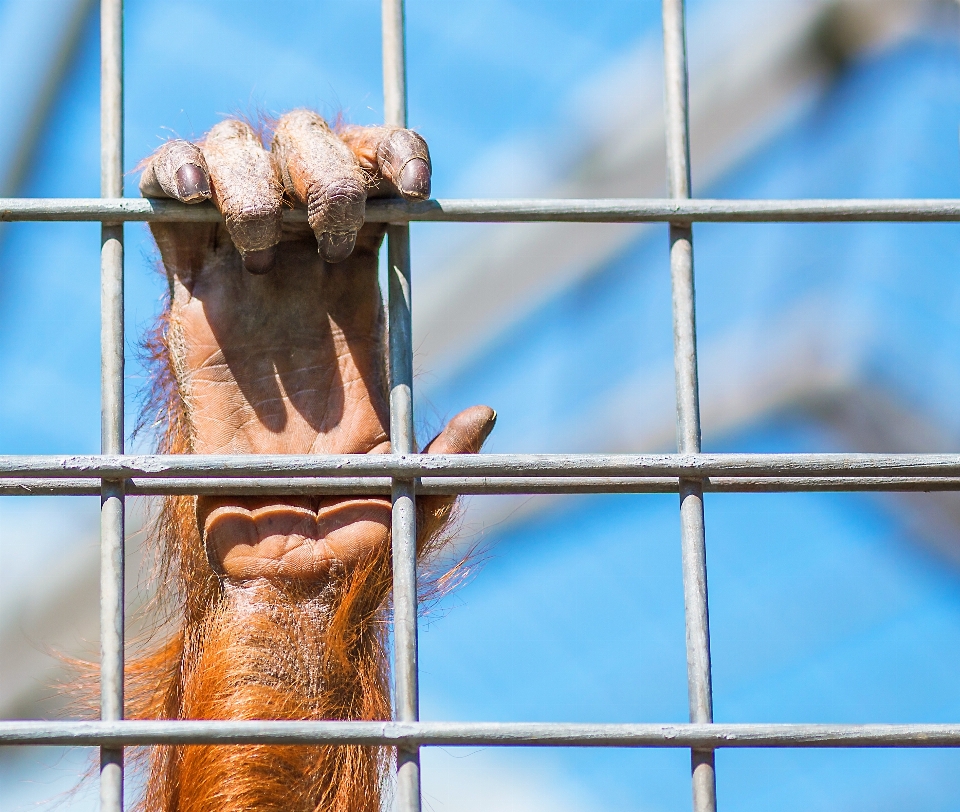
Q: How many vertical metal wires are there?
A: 3